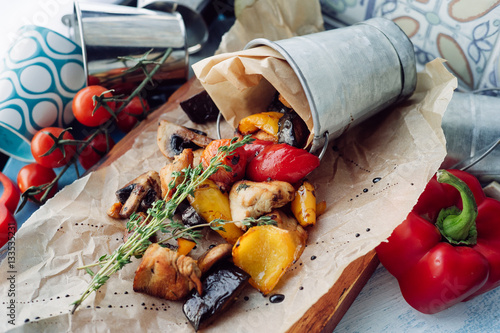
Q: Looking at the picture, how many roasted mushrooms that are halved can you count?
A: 2